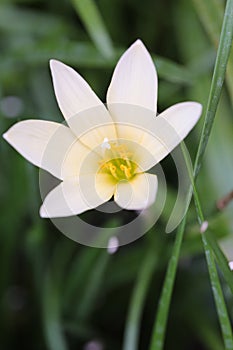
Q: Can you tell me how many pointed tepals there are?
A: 6